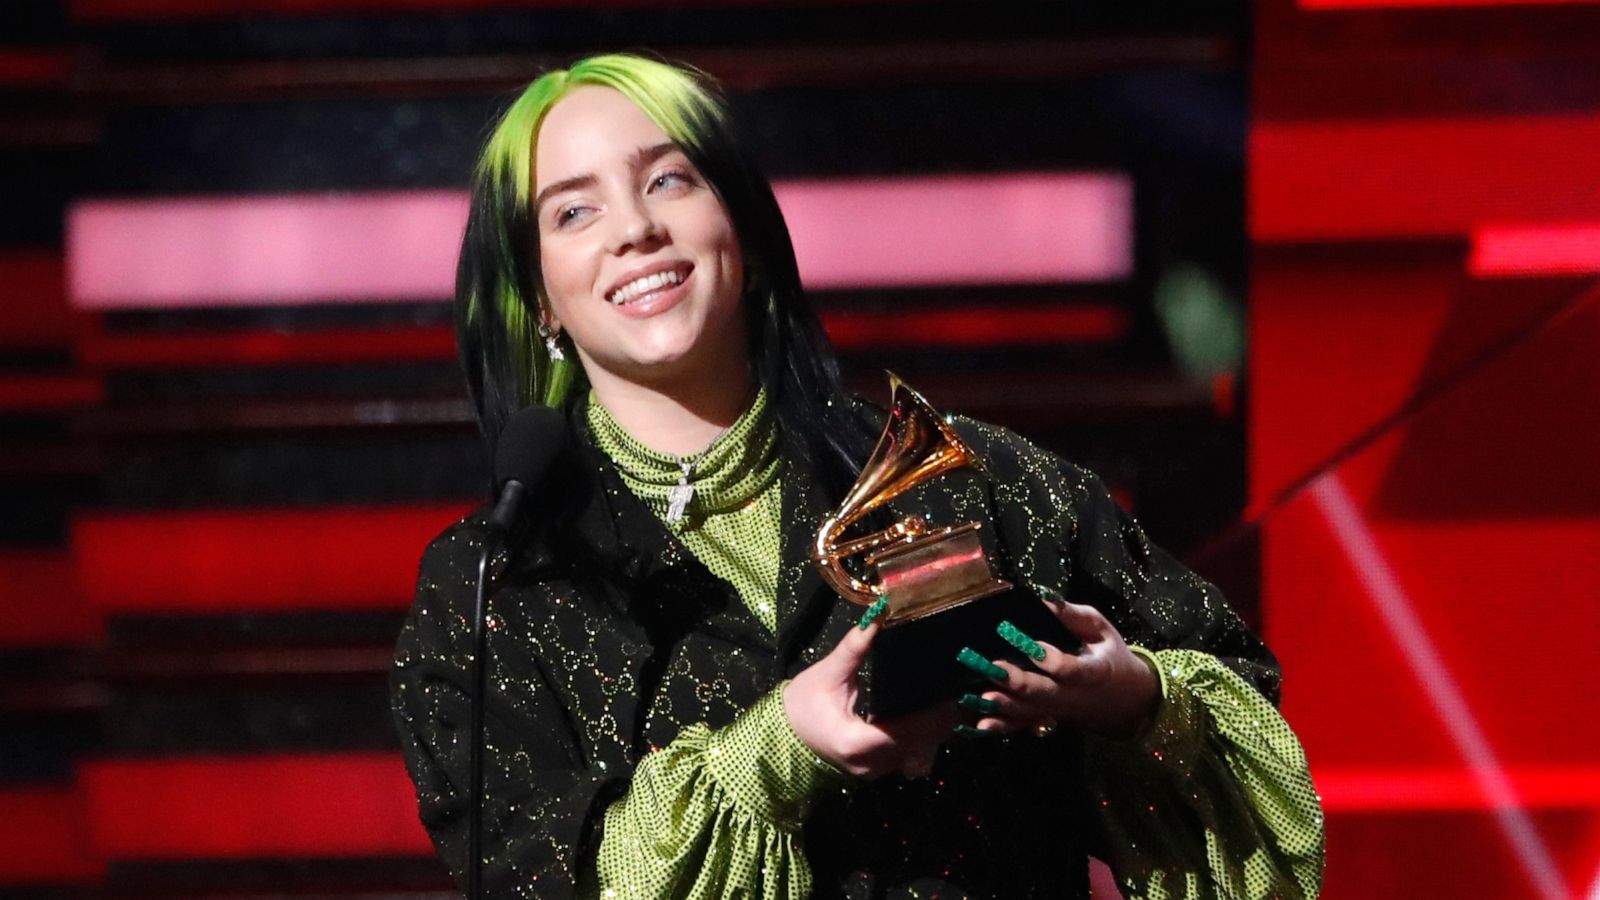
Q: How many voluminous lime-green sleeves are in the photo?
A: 2